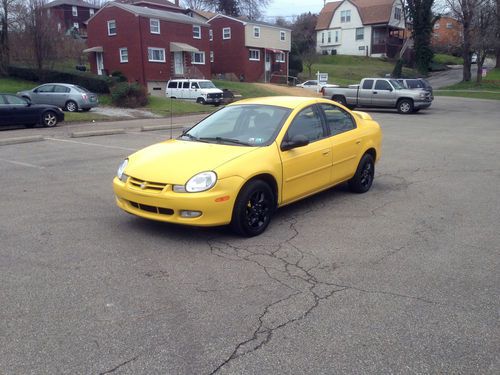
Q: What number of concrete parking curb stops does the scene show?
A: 3